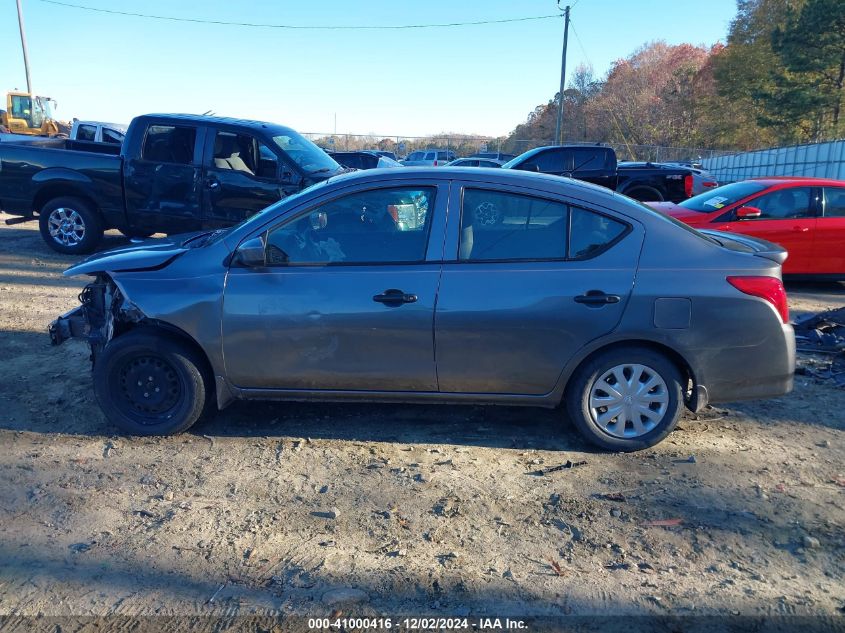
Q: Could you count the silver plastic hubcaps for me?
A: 1